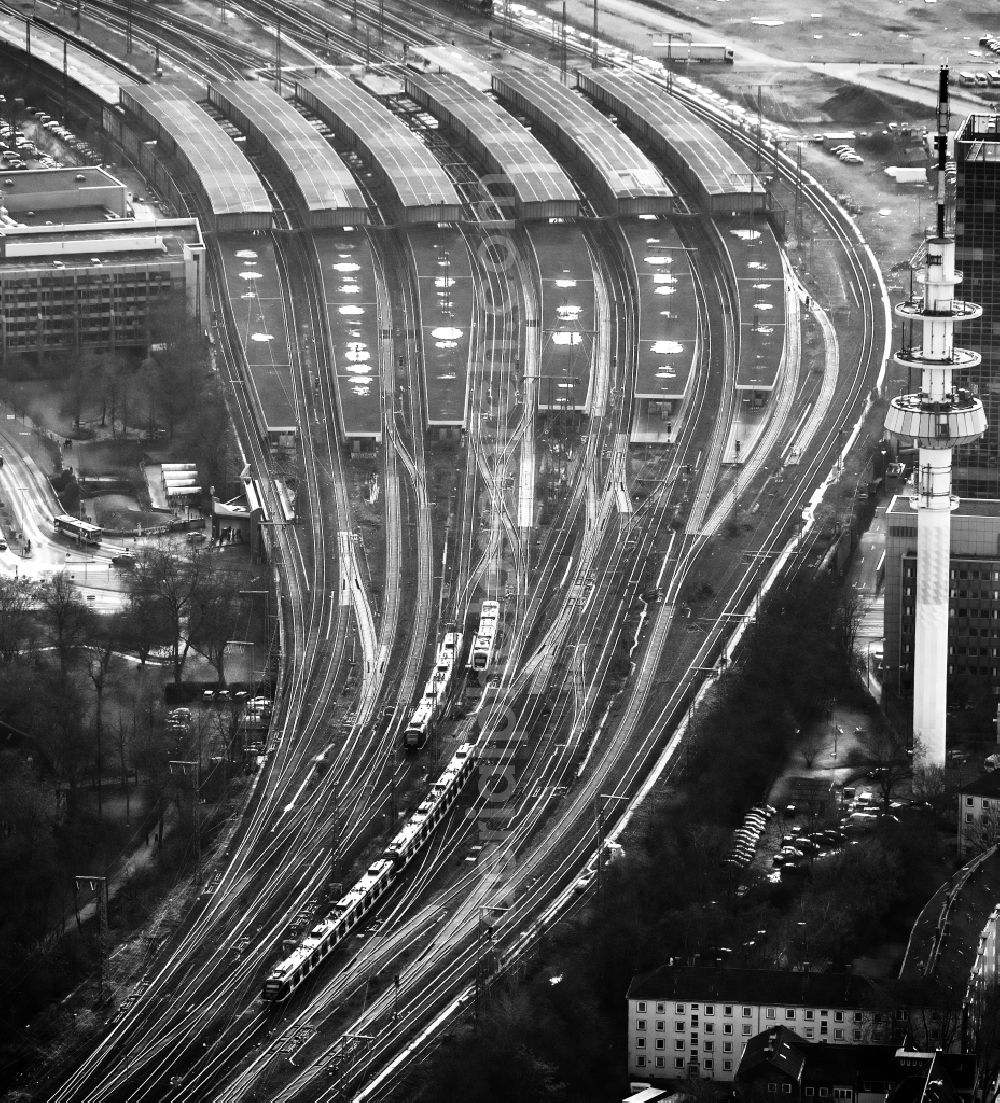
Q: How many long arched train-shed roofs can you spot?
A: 6